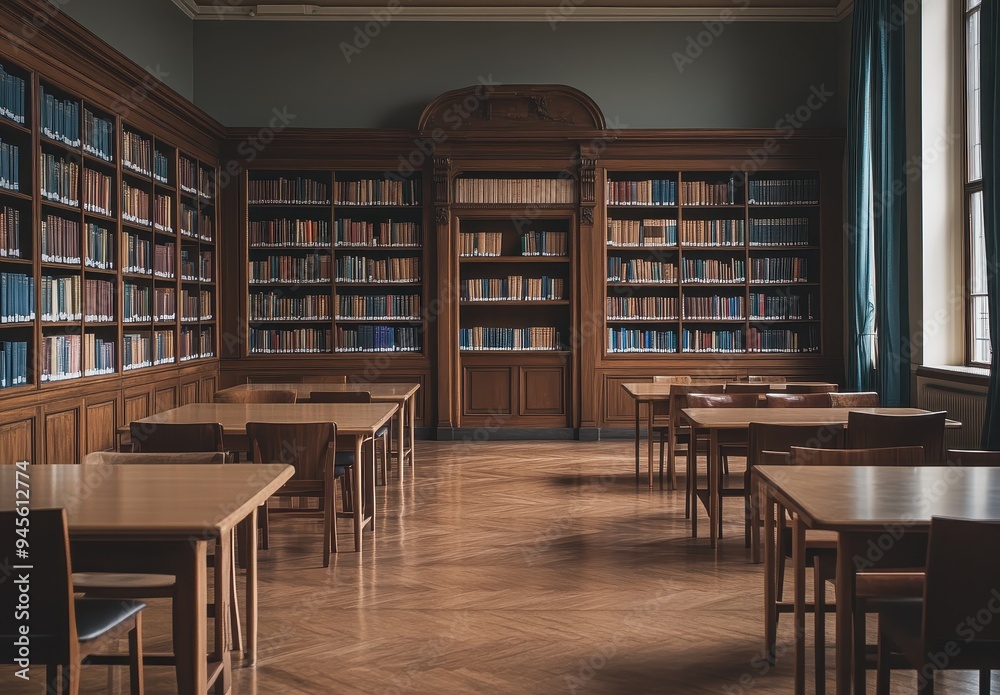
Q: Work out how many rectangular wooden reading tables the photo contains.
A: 6